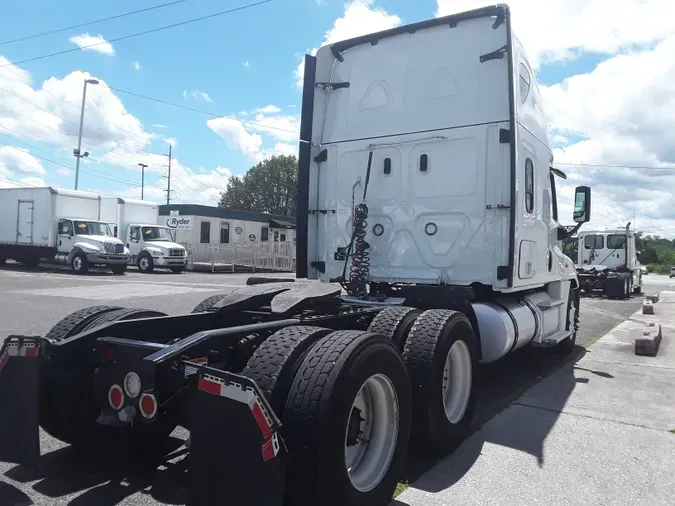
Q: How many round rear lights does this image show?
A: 3